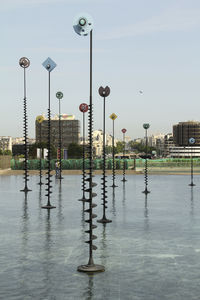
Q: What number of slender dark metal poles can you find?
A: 11